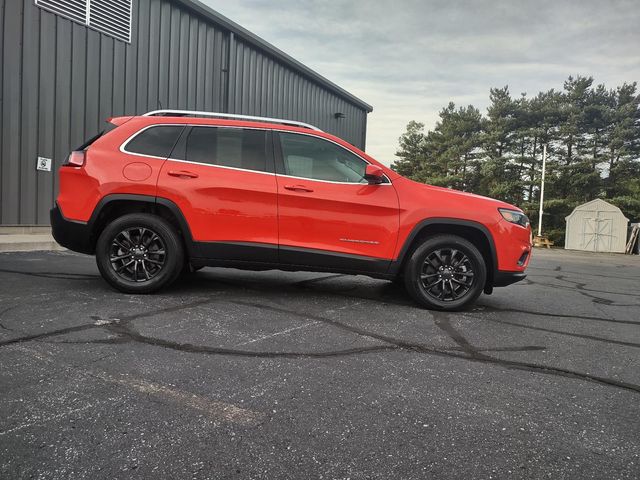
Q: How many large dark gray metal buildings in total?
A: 1